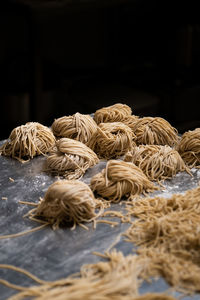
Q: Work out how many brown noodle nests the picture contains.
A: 10